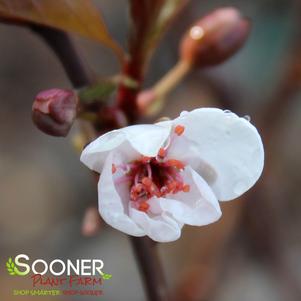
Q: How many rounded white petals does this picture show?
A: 5